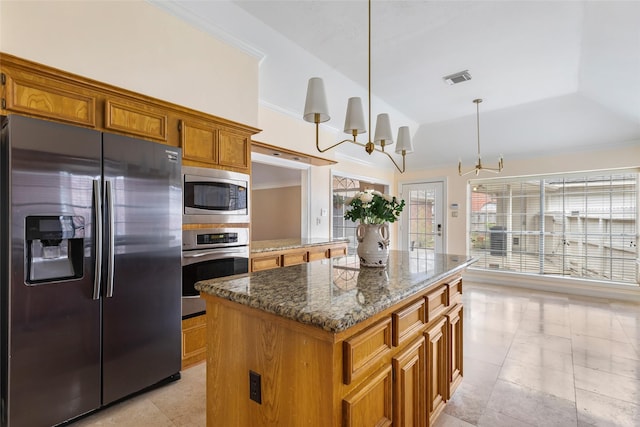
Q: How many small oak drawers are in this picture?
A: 8